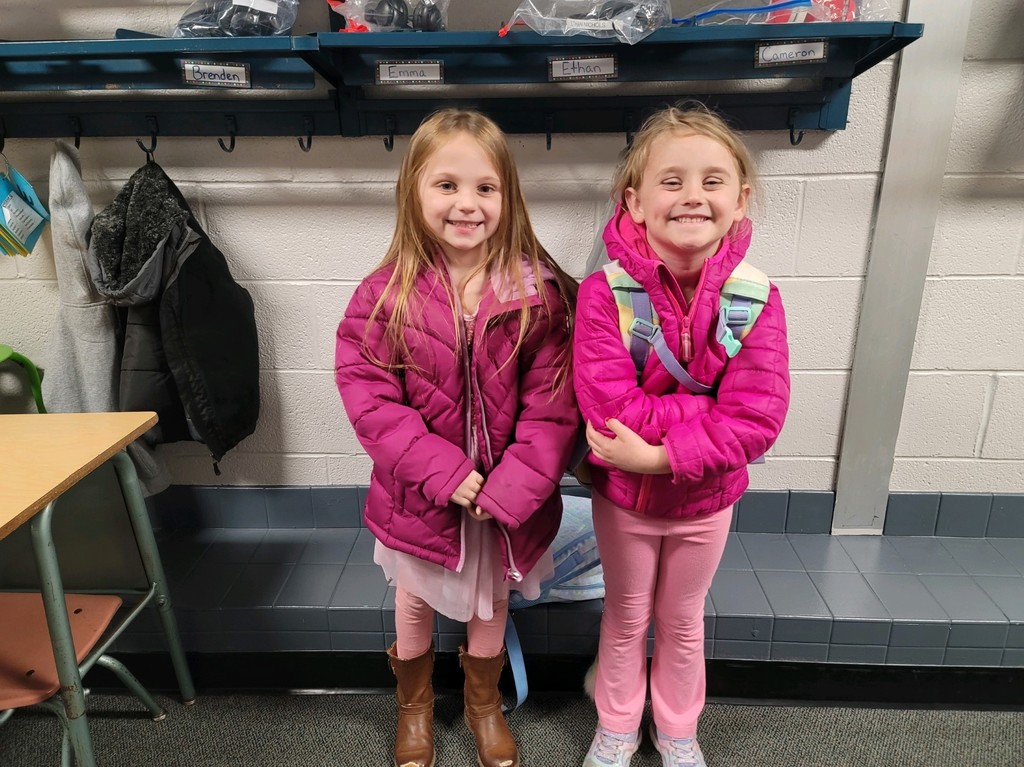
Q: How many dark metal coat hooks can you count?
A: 9